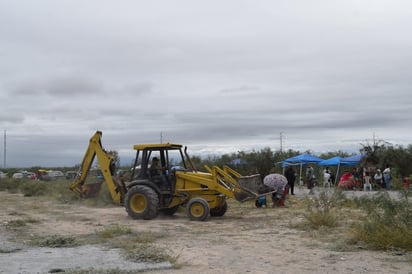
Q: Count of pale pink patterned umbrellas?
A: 1